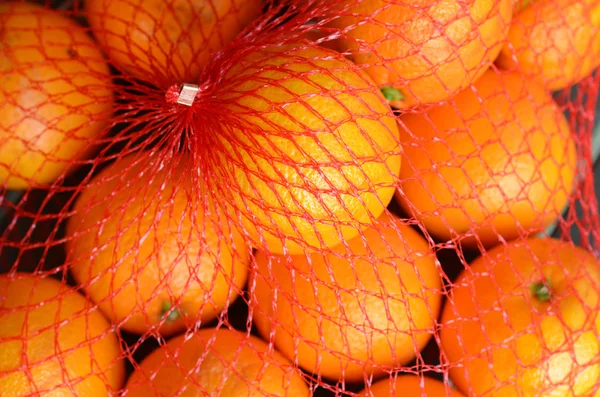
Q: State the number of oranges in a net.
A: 12